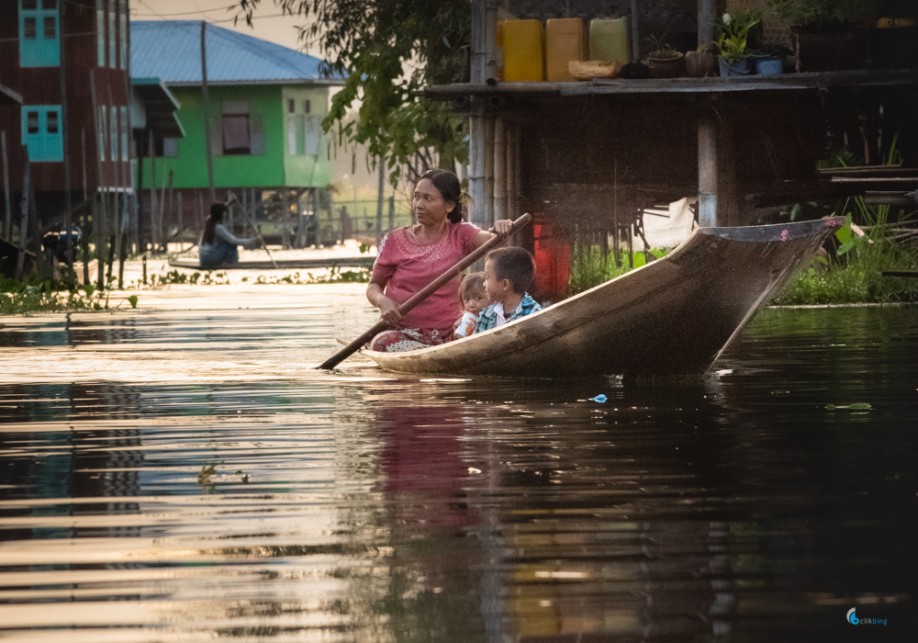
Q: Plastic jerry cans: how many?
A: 3